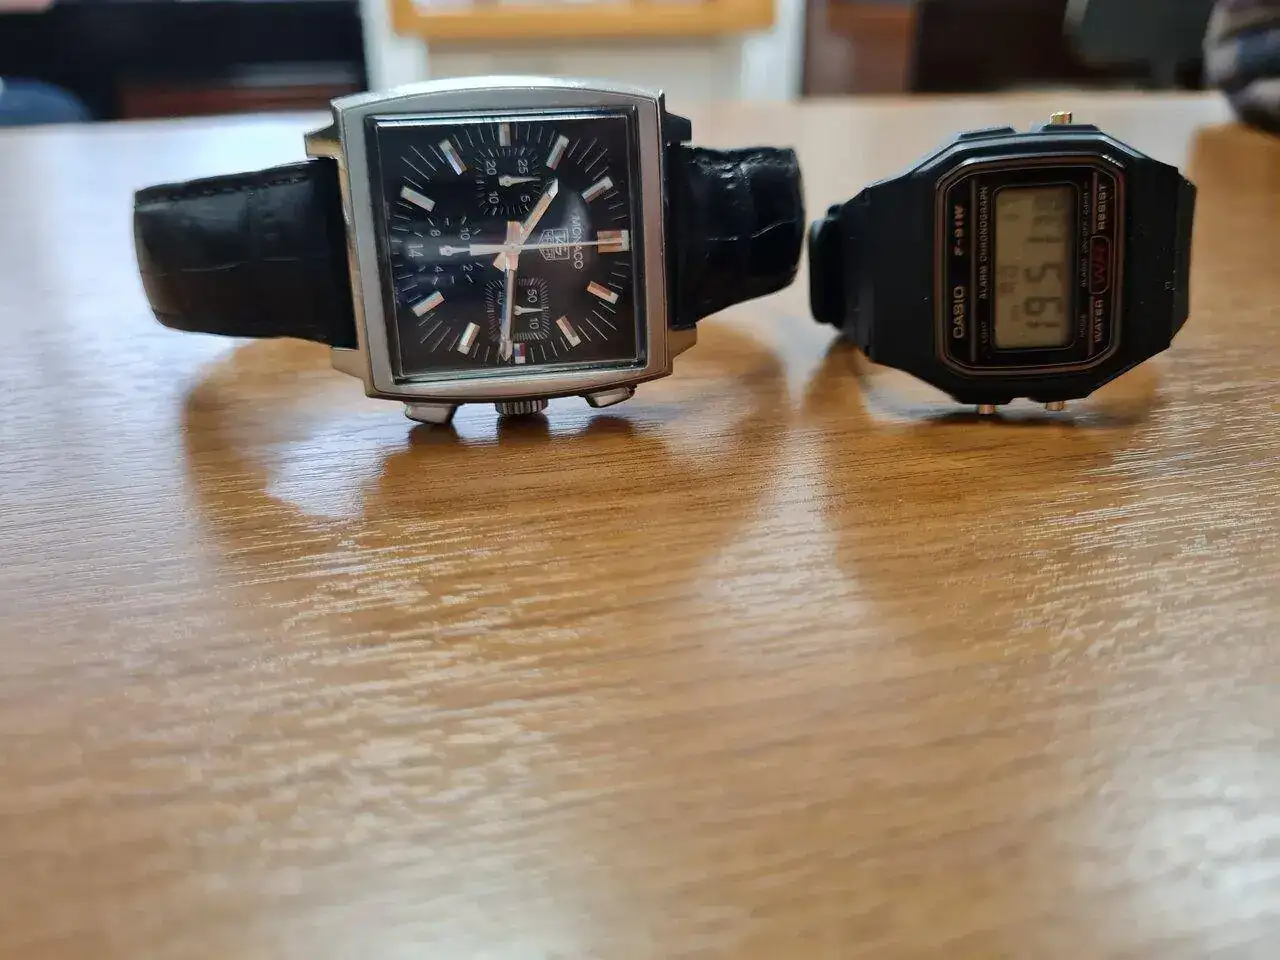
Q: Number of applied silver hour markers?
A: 11